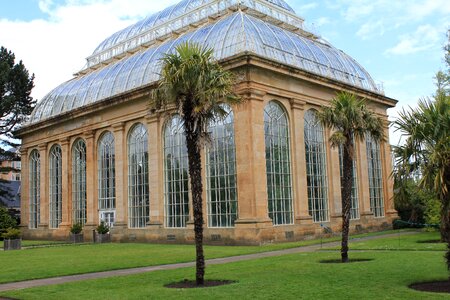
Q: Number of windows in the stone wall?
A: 11